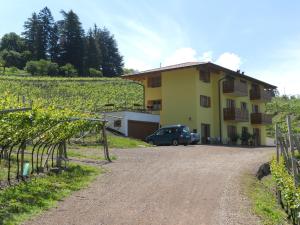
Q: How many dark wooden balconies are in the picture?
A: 4